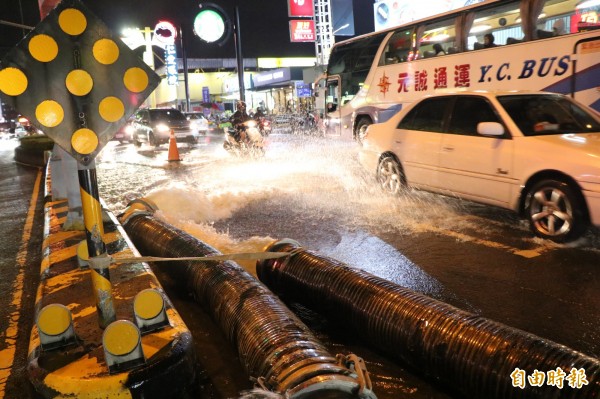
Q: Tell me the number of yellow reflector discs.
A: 13